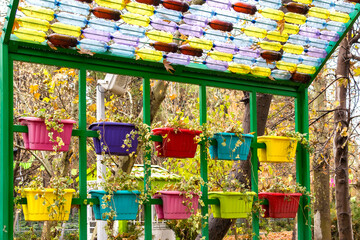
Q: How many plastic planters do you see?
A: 10